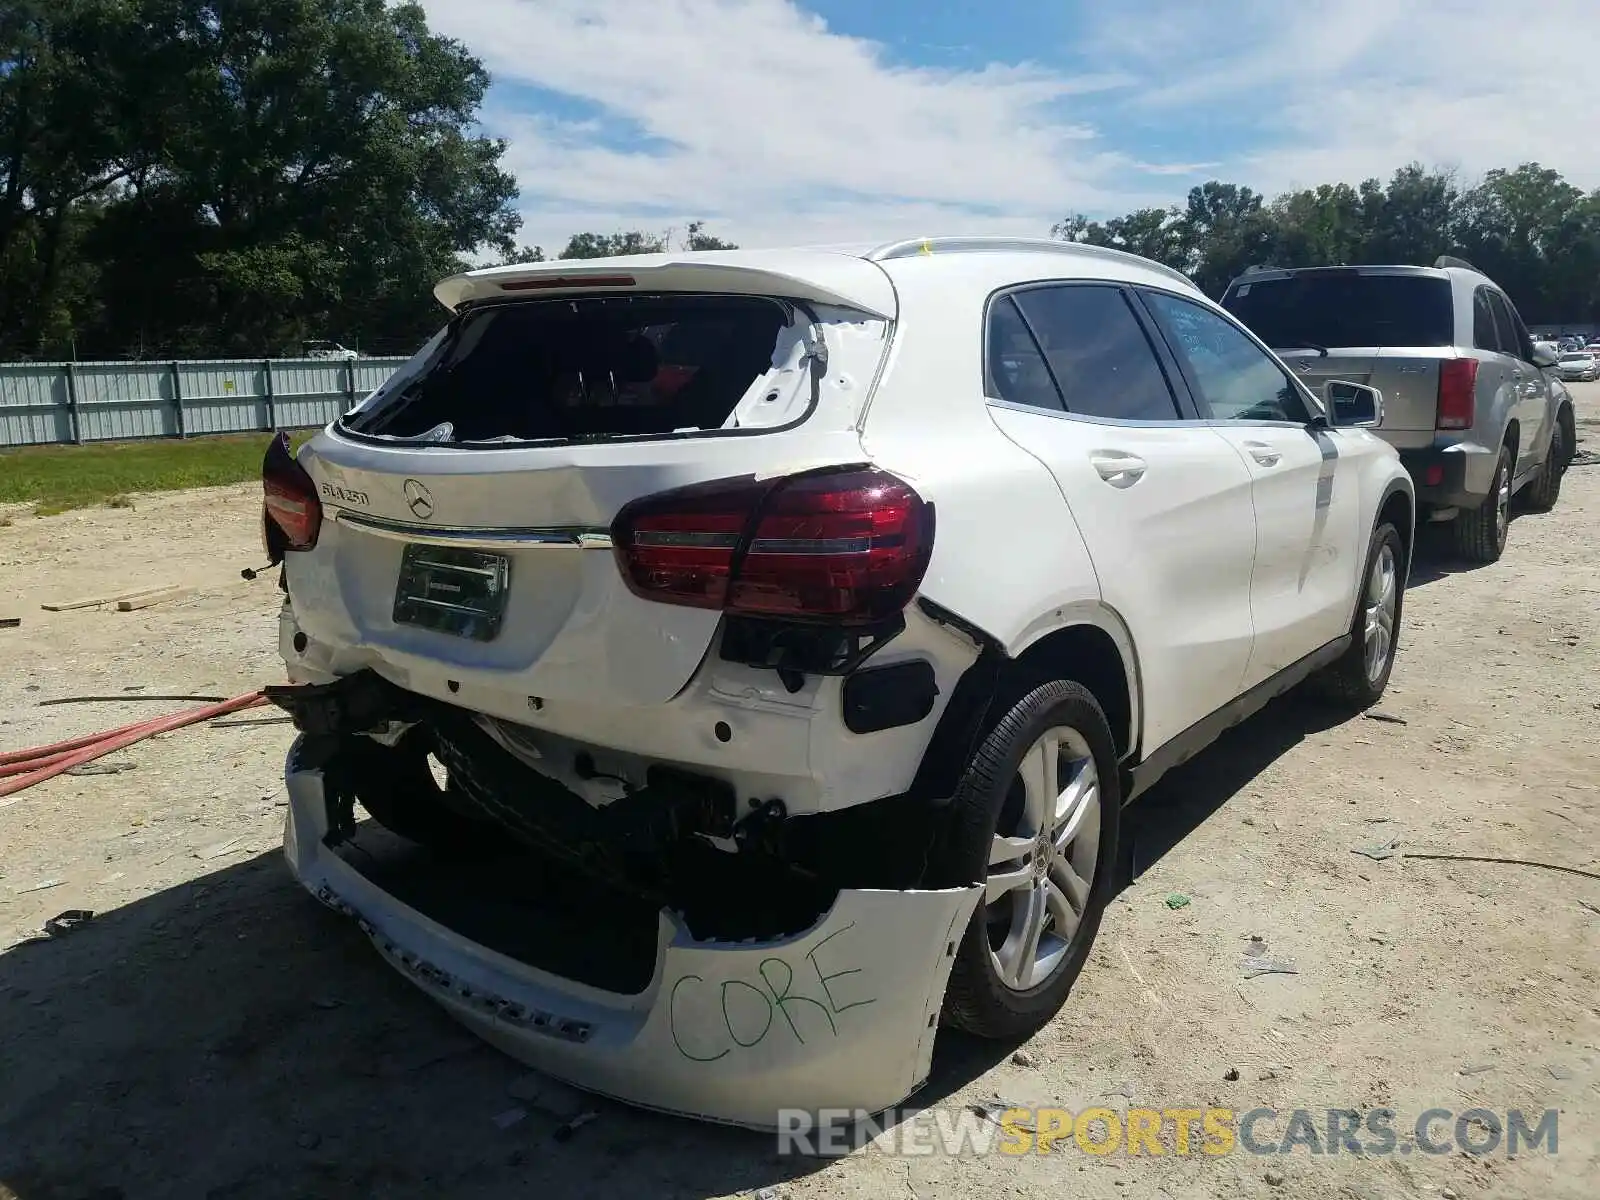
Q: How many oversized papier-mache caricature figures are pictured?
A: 0